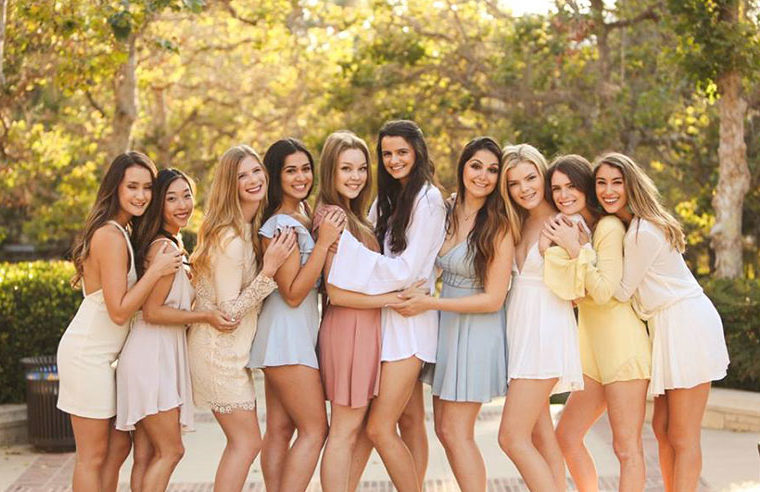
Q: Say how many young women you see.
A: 10